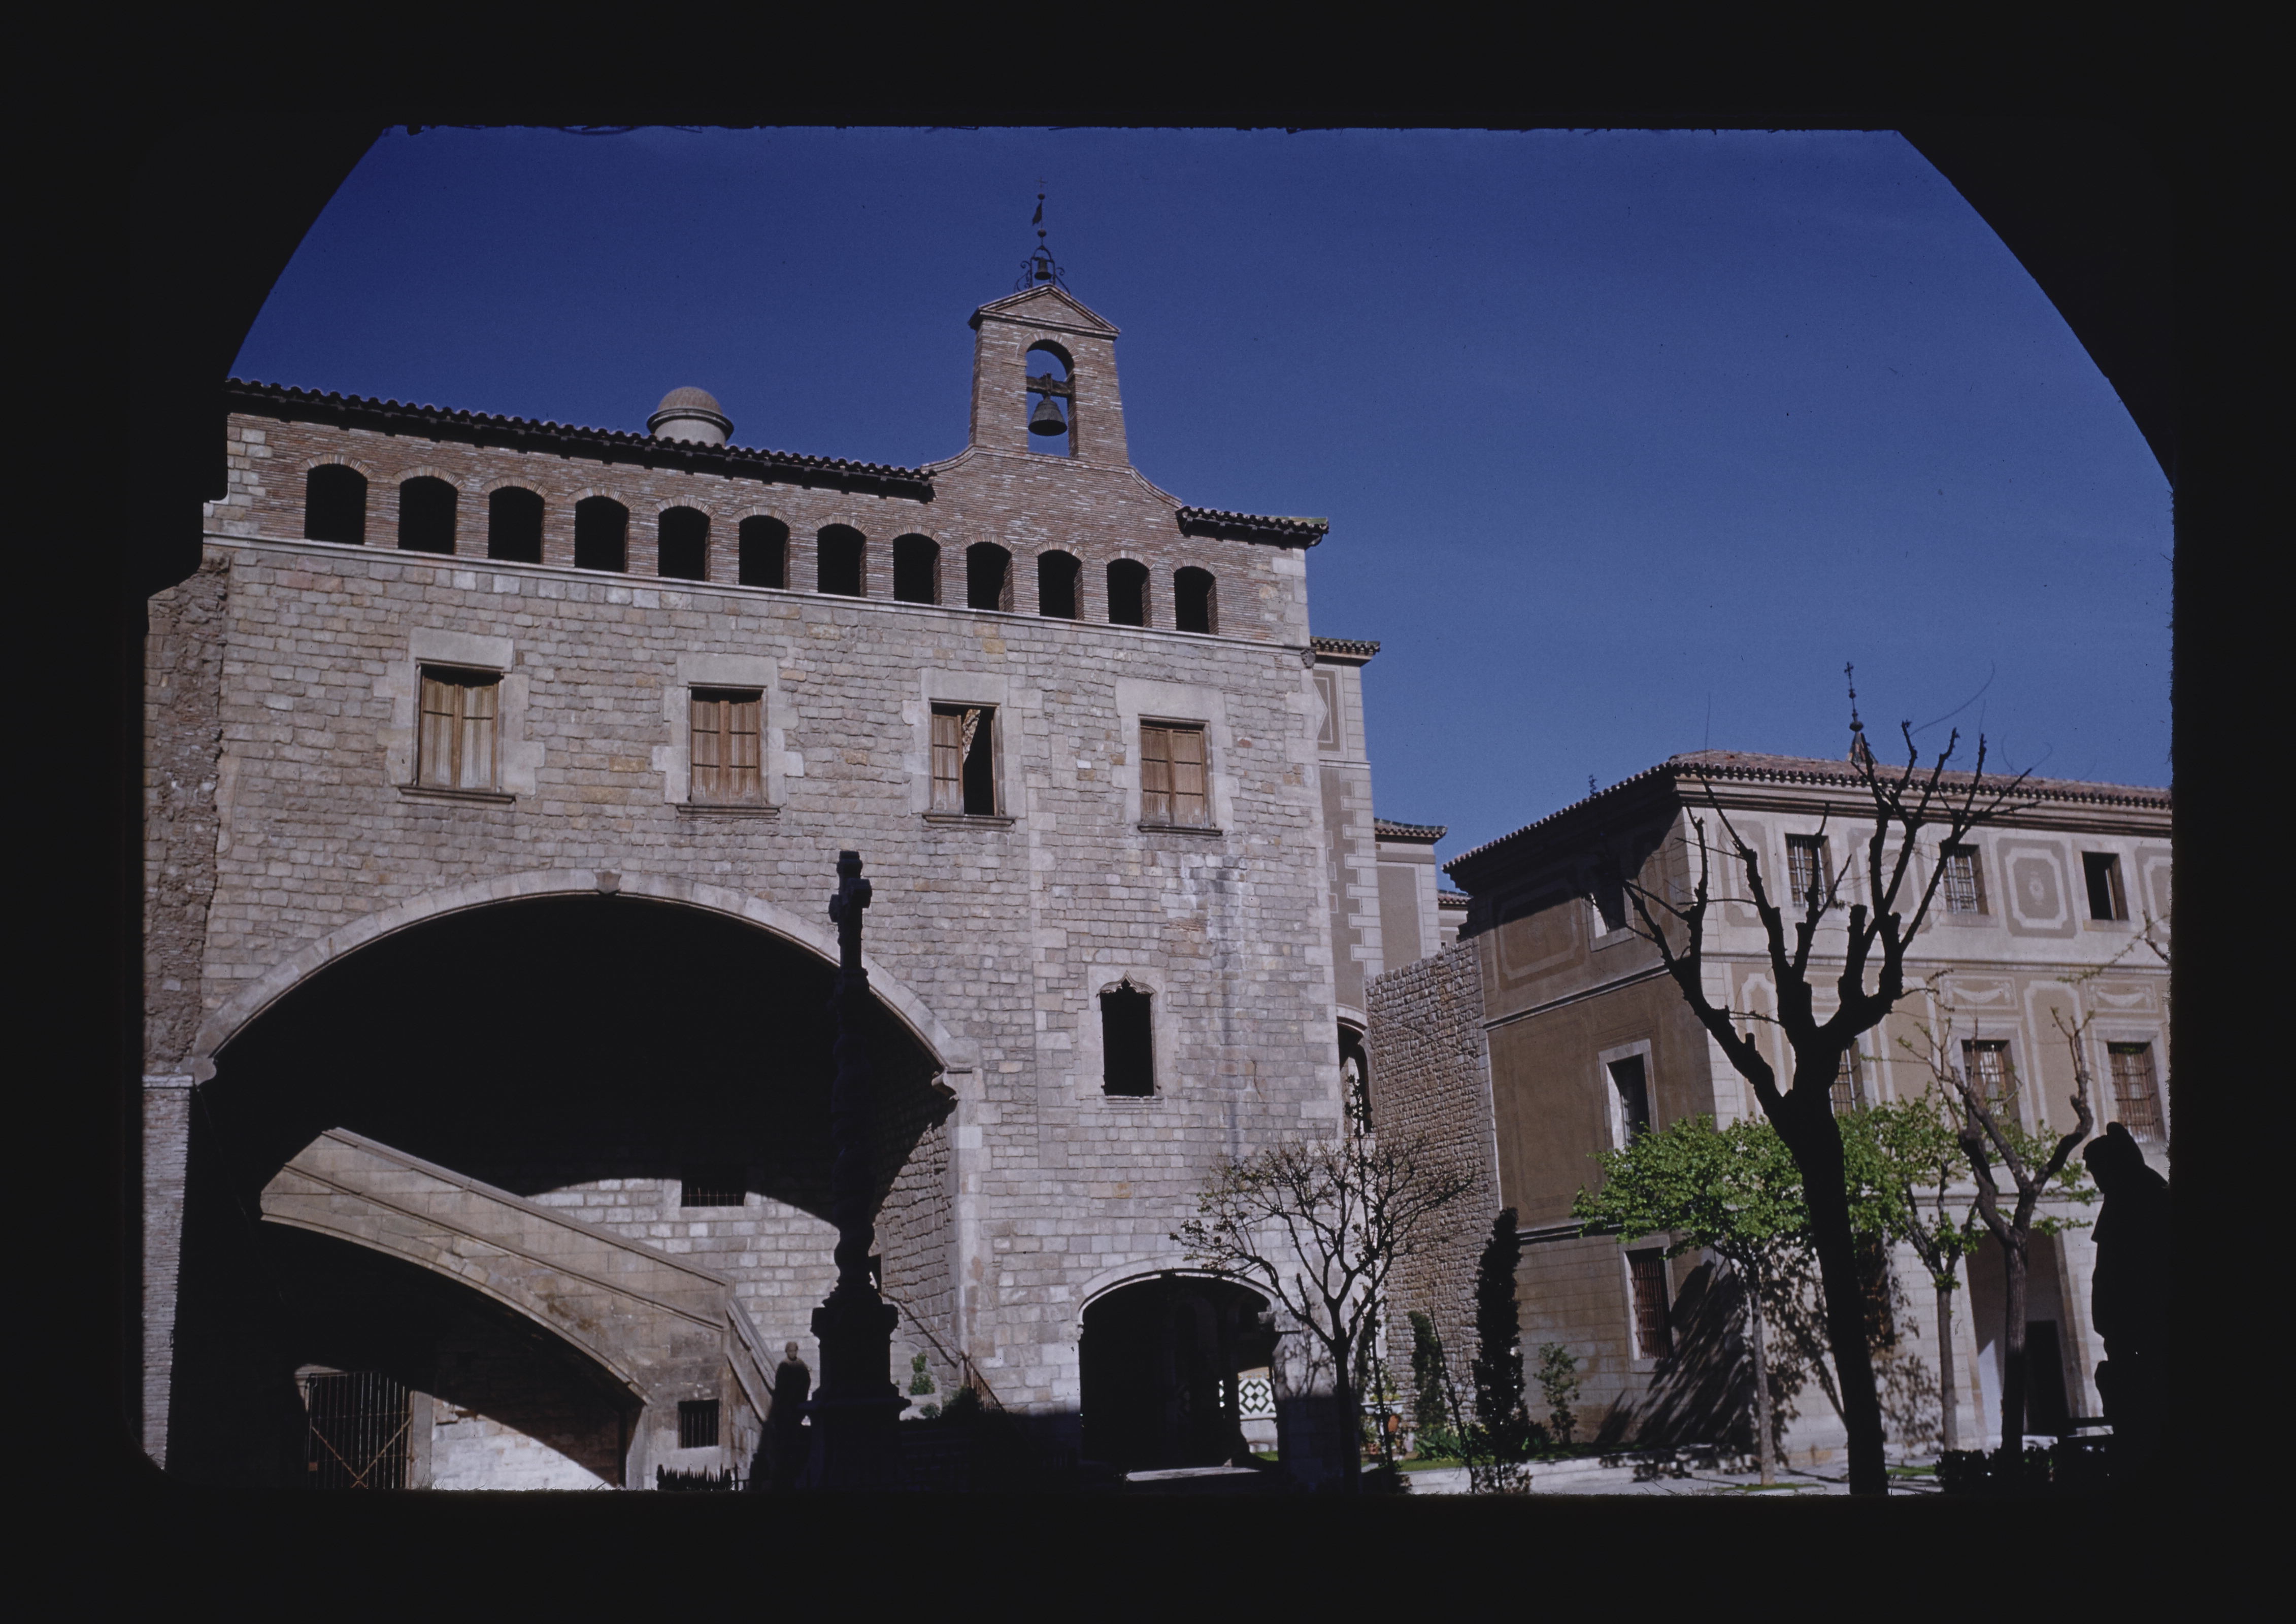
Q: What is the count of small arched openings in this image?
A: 12